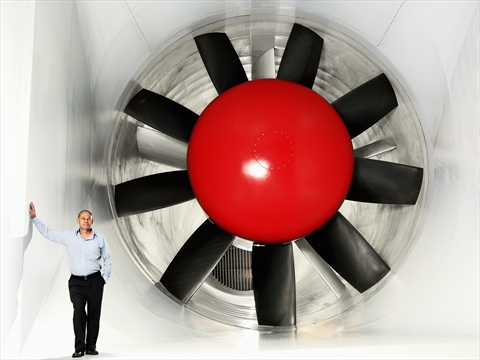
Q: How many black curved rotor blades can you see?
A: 9